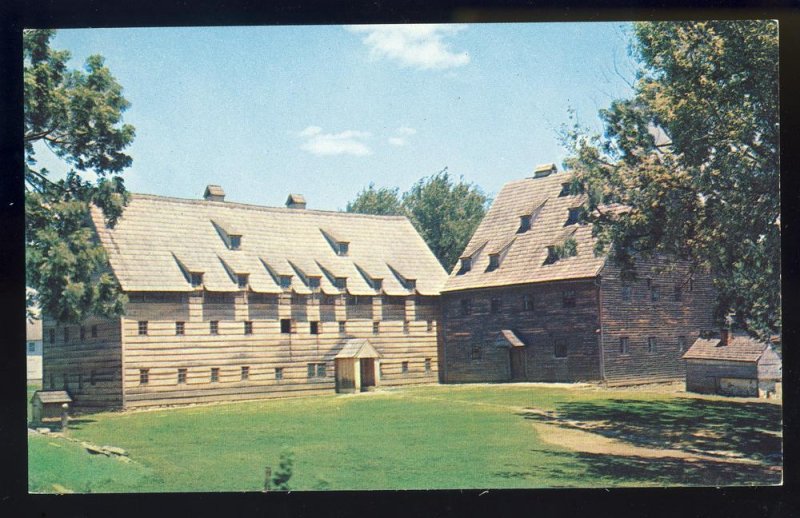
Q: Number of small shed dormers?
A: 15